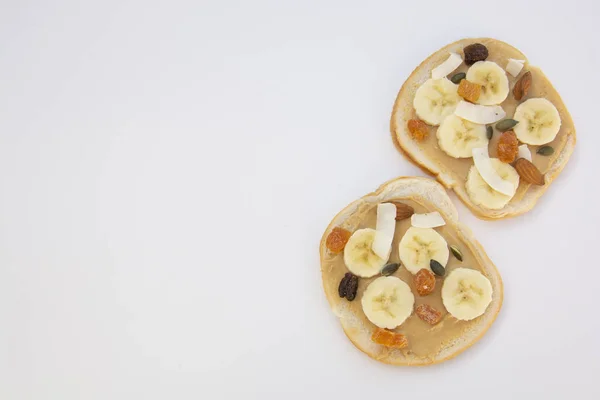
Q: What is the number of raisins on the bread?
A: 2